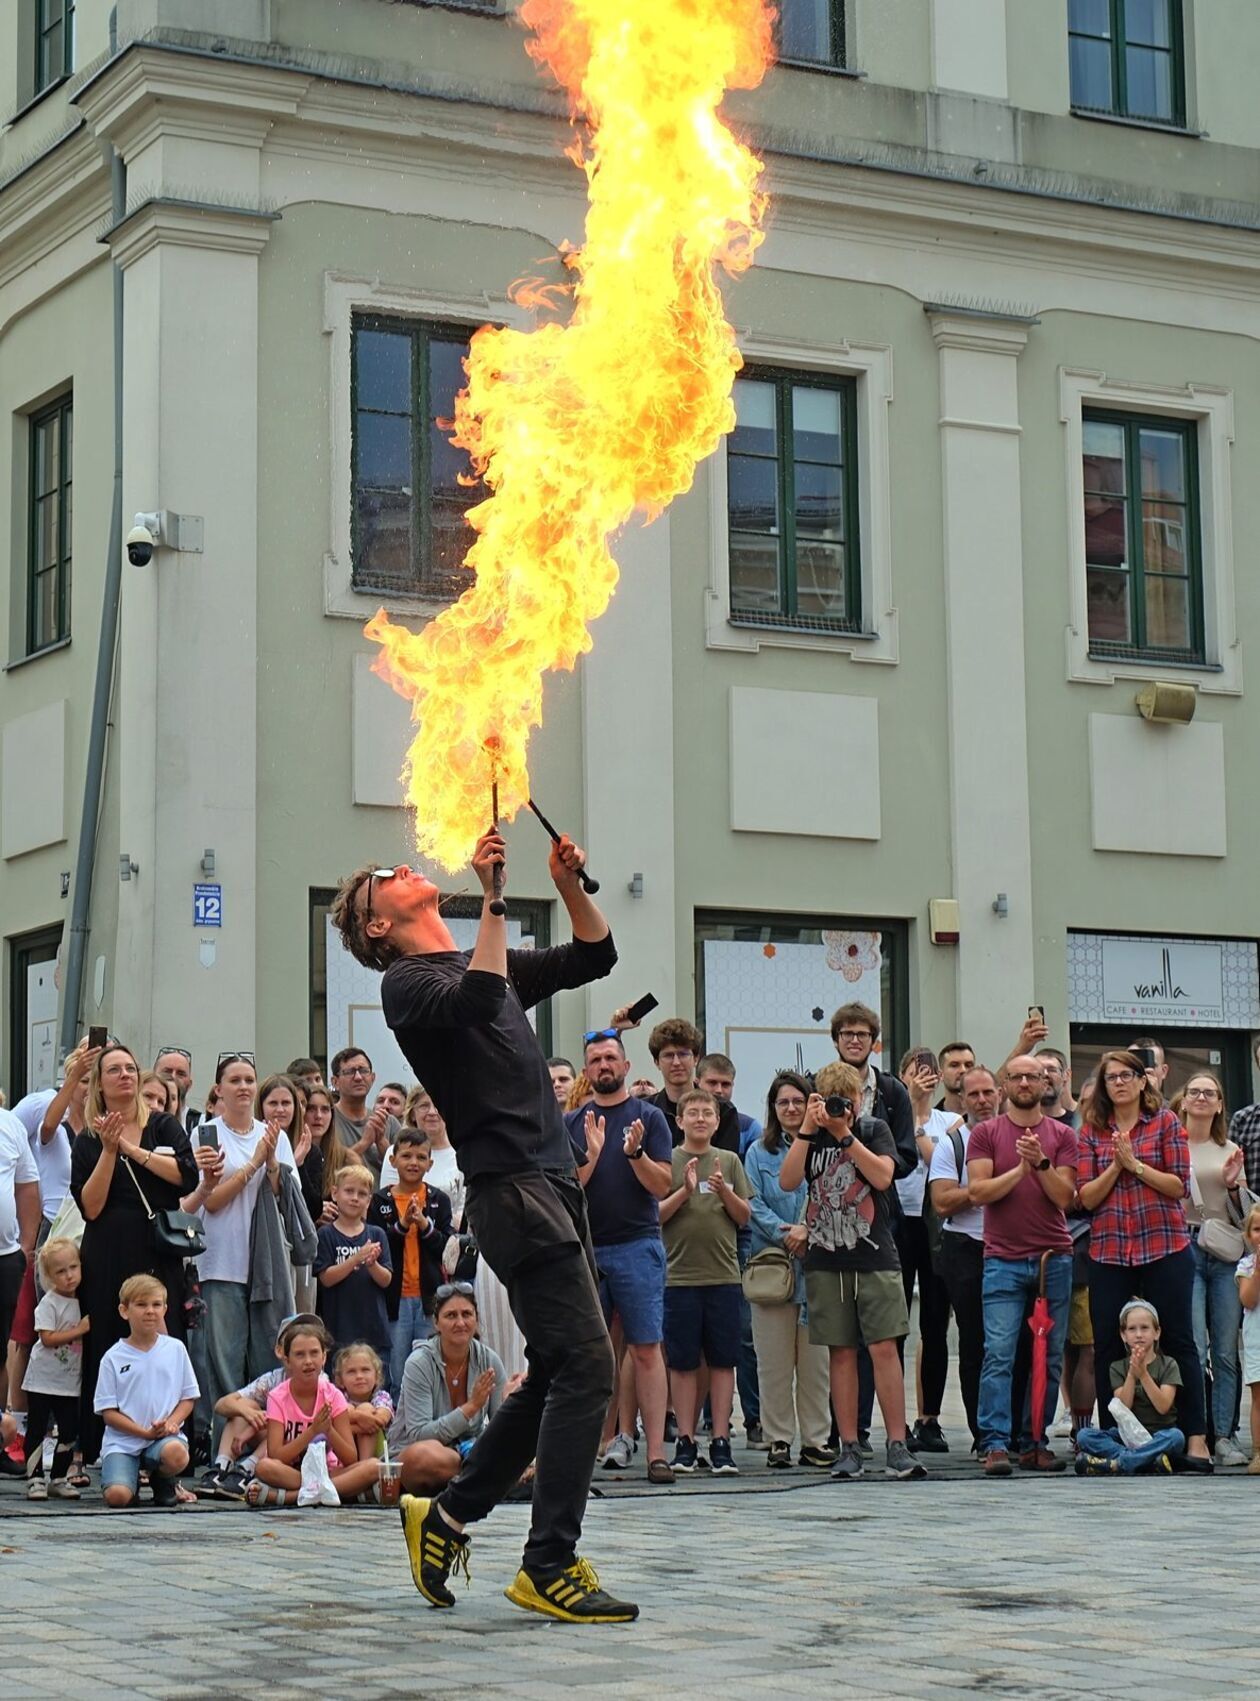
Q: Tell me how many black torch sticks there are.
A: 2